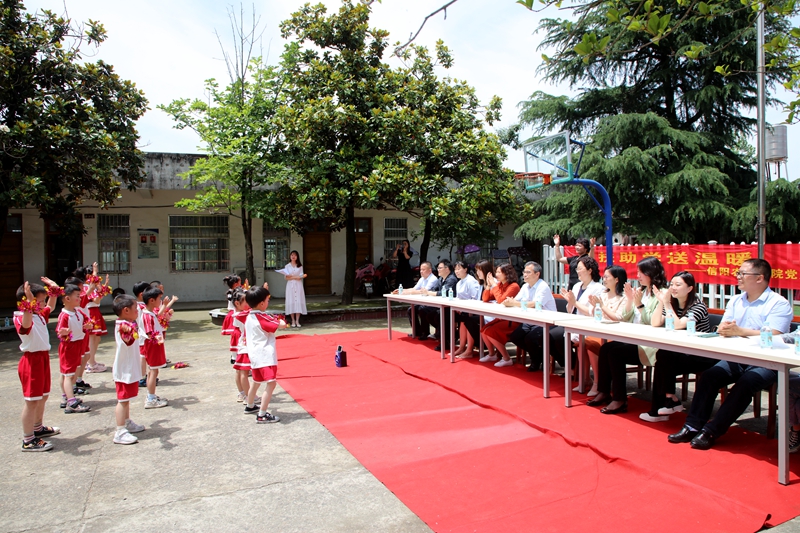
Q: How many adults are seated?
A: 11